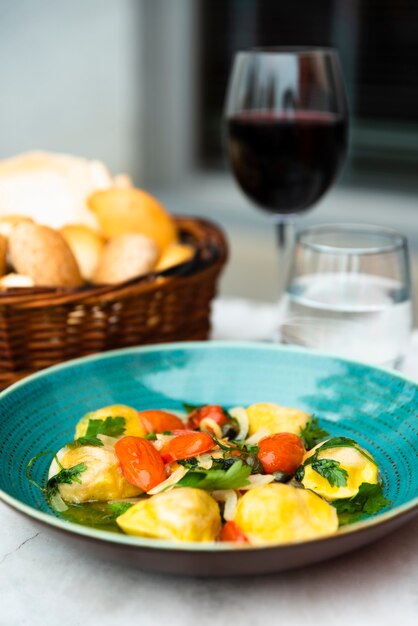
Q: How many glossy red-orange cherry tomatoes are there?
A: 6